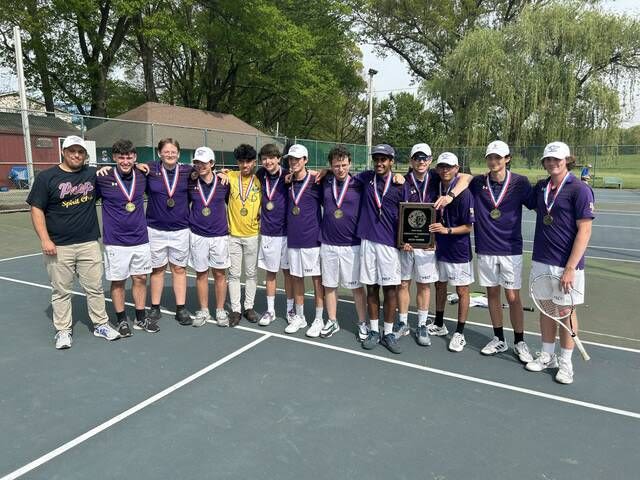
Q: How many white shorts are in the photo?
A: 11